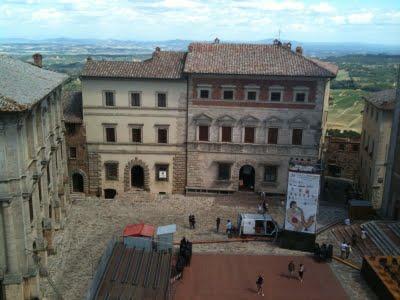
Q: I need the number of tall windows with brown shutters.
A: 5